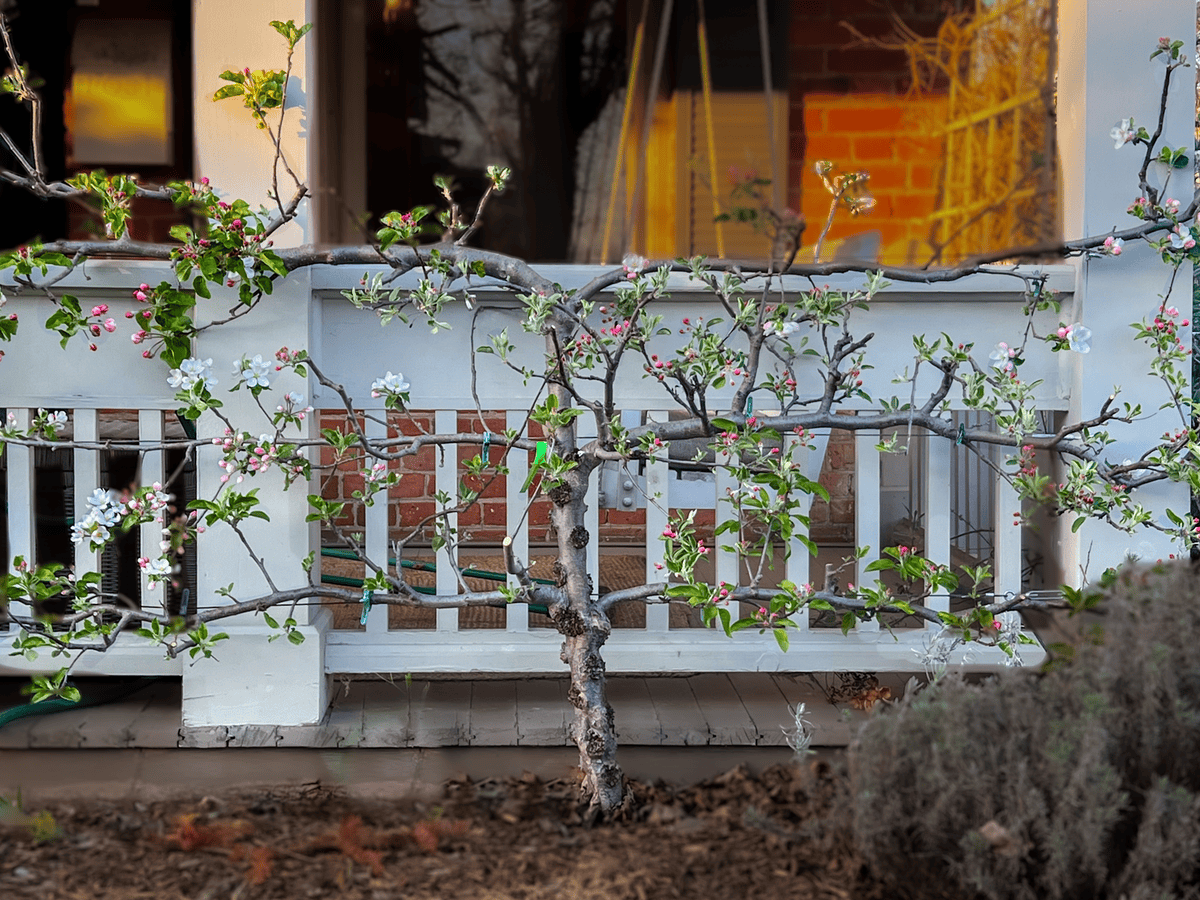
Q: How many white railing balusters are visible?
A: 13